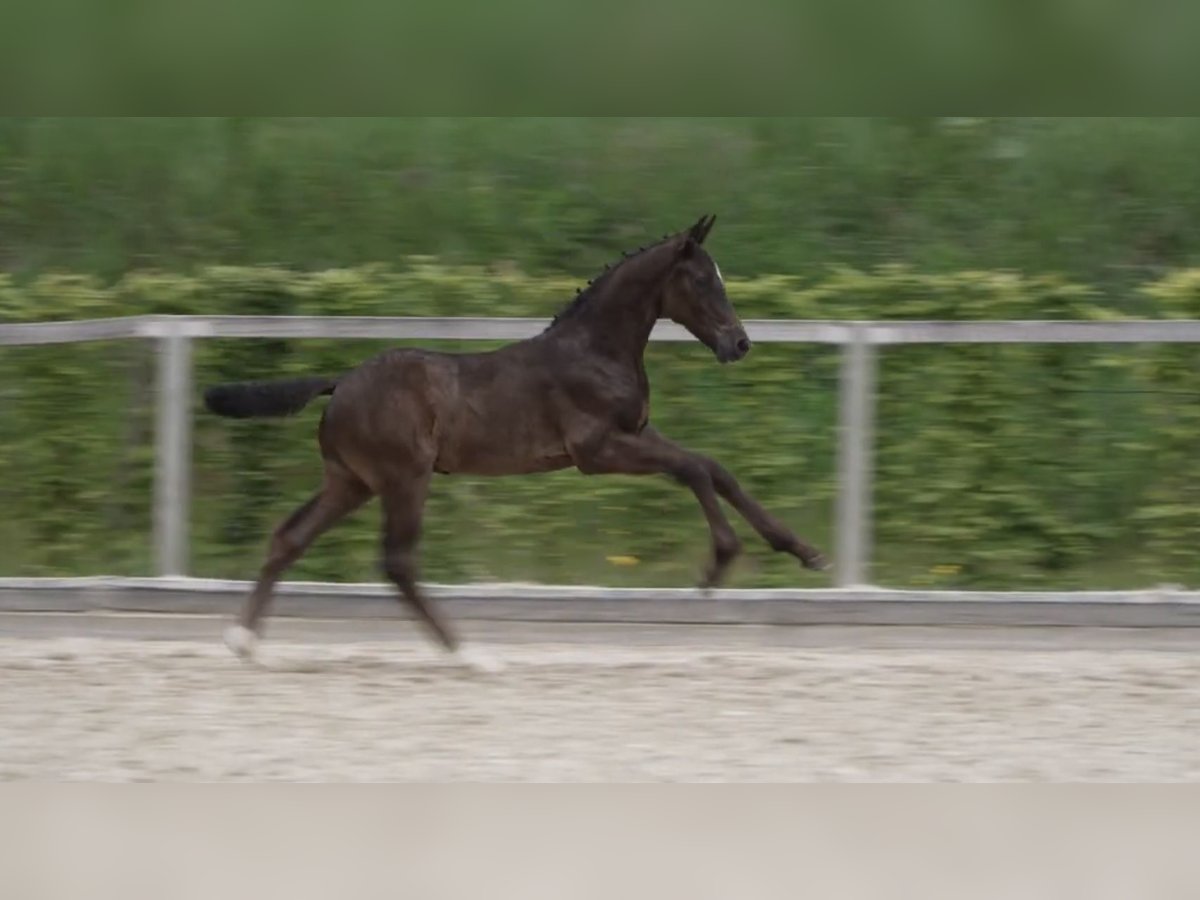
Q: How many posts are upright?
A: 2